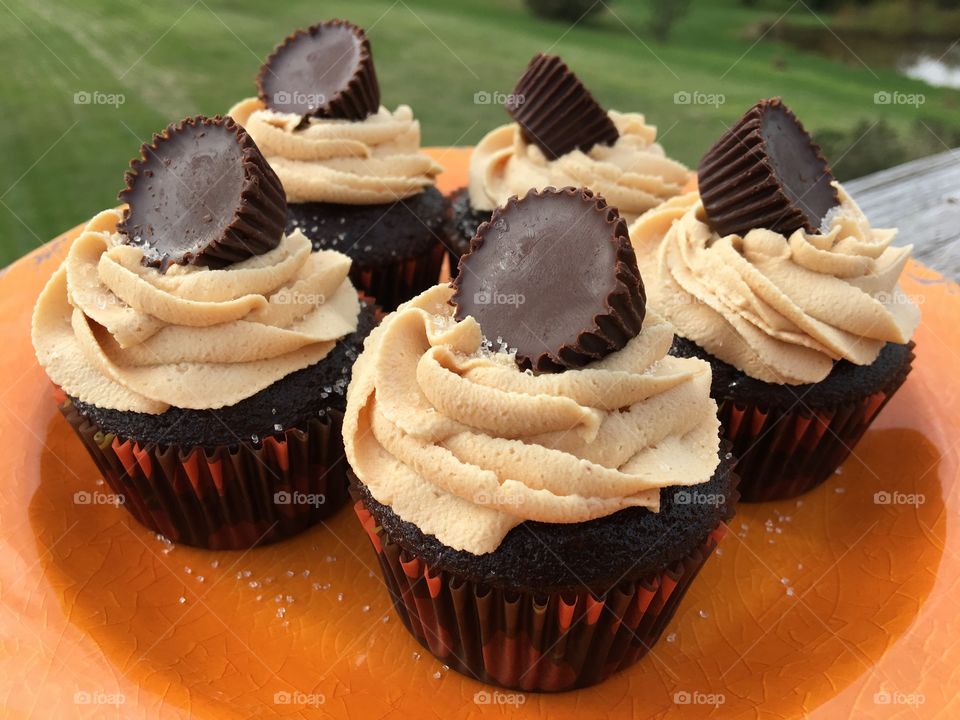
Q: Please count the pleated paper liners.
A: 5